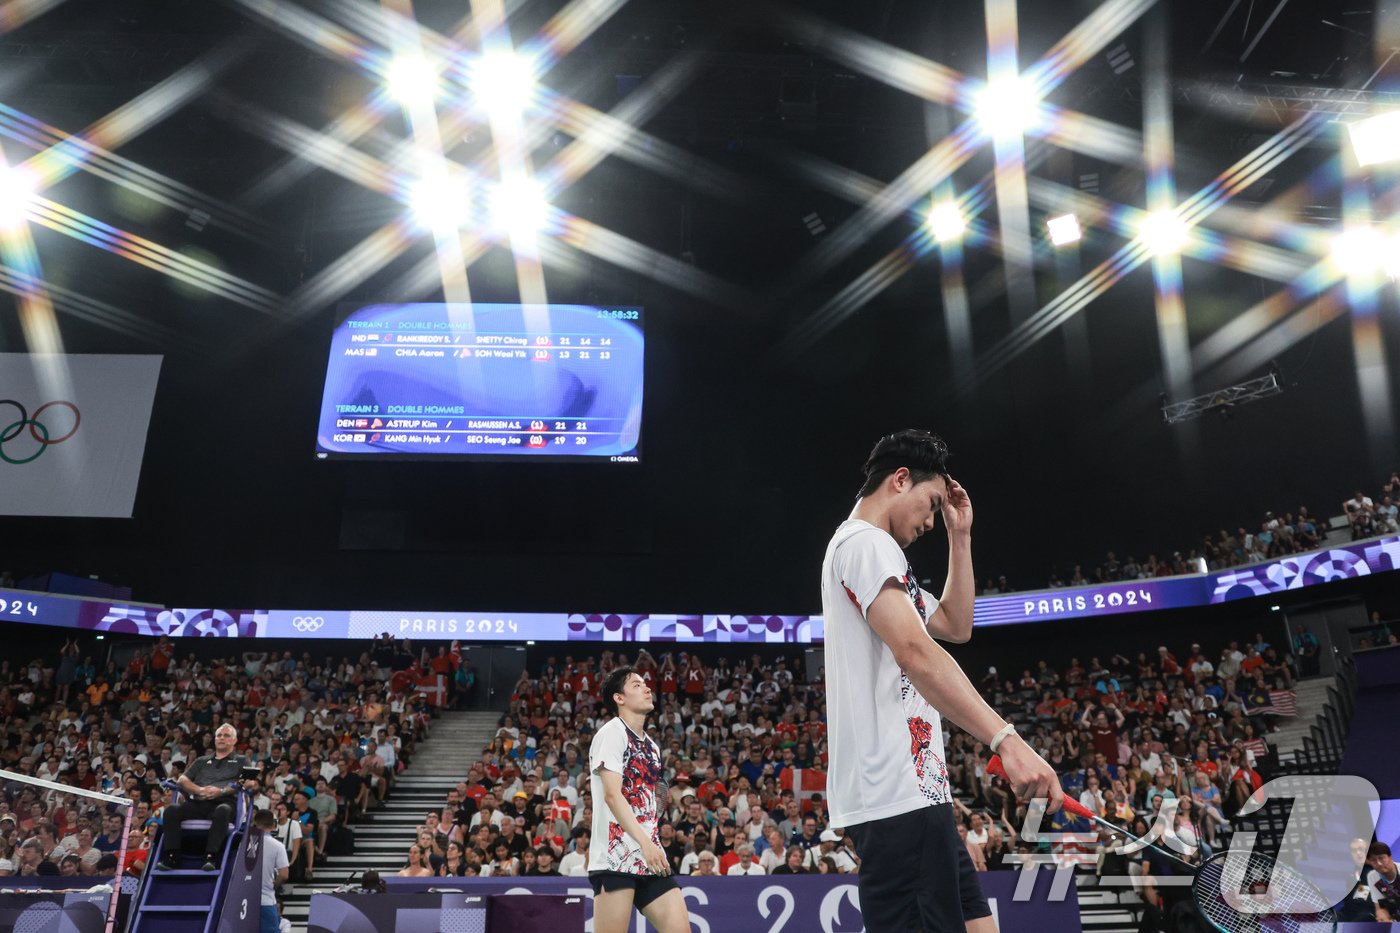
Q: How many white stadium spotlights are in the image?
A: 11